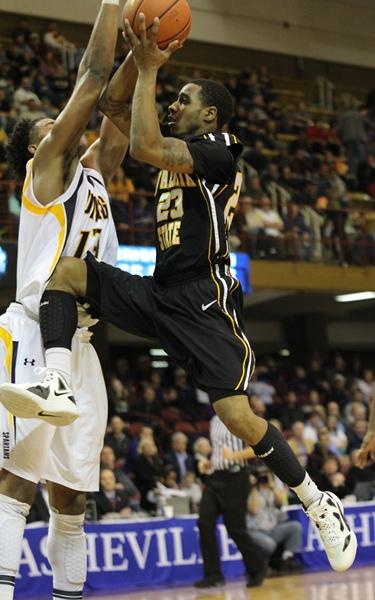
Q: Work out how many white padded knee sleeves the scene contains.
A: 2